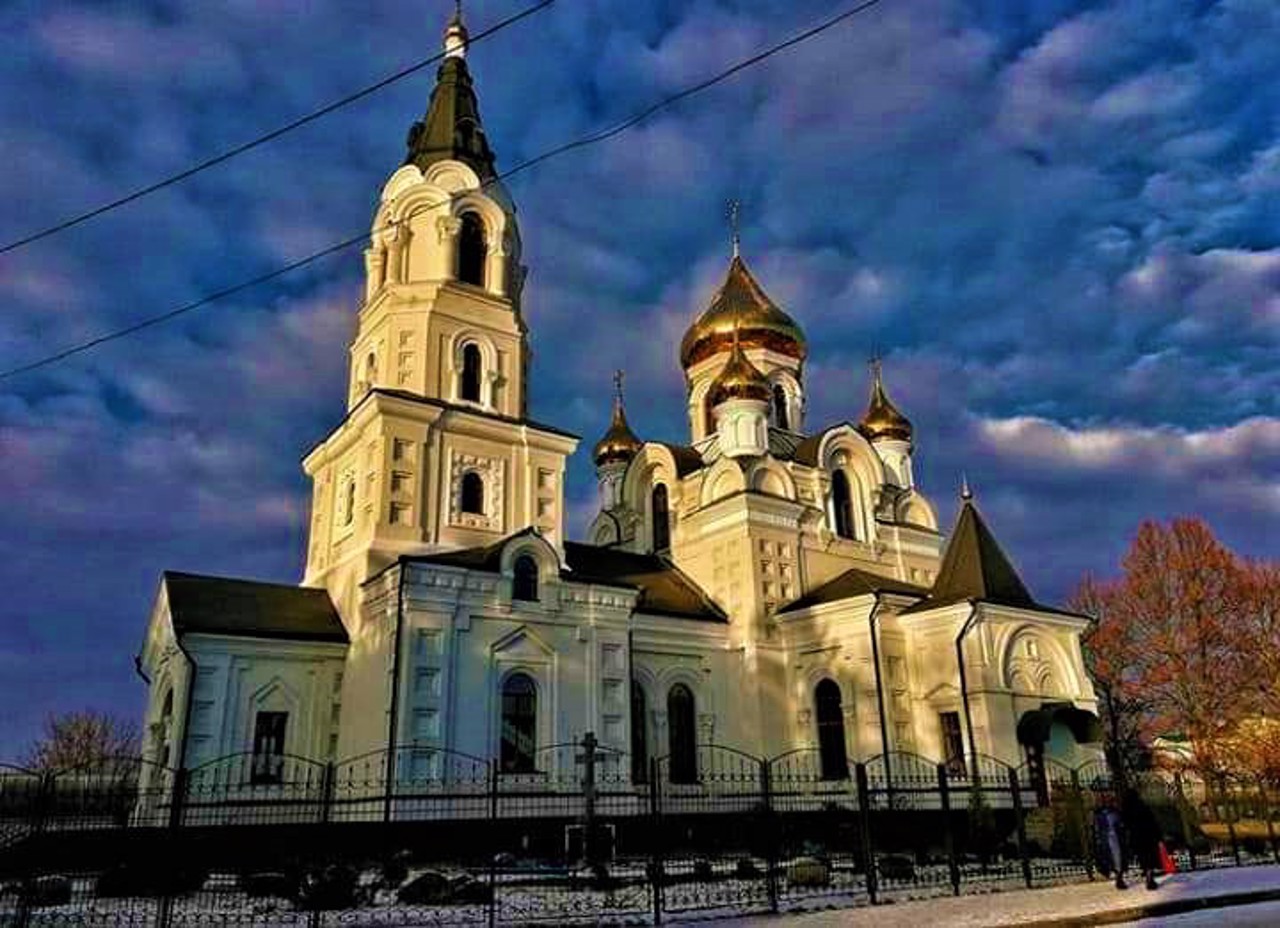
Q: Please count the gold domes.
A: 4